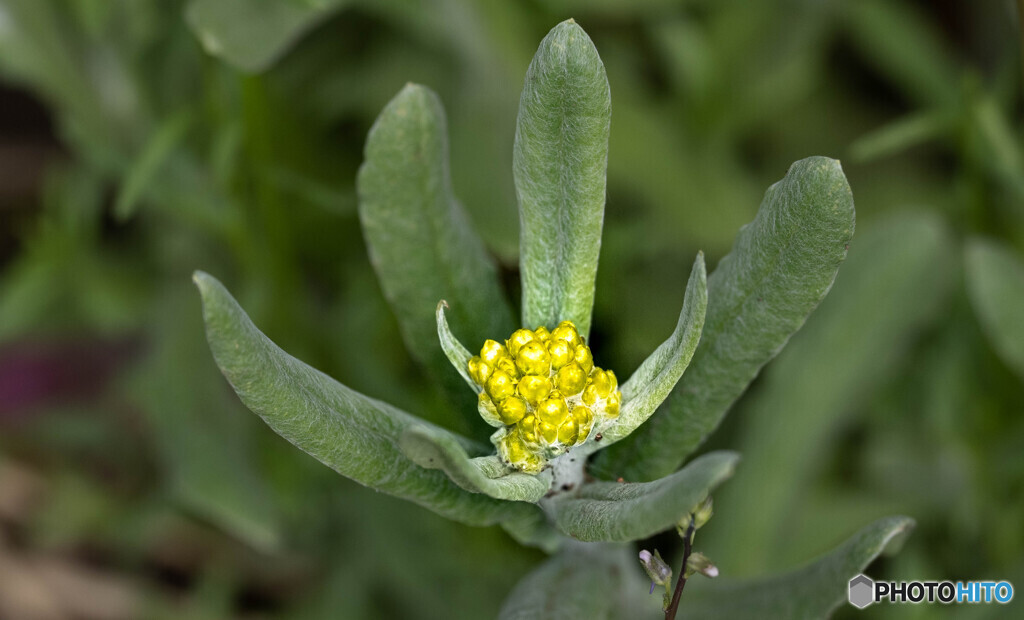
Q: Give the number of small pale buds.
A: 2